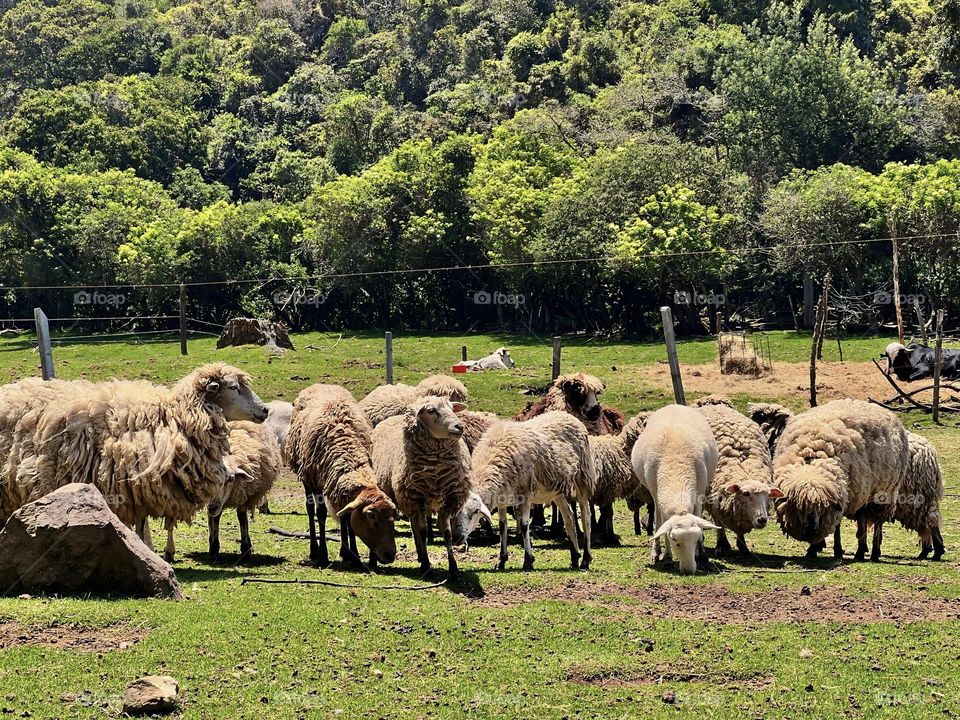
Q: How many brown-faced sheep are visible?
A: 1